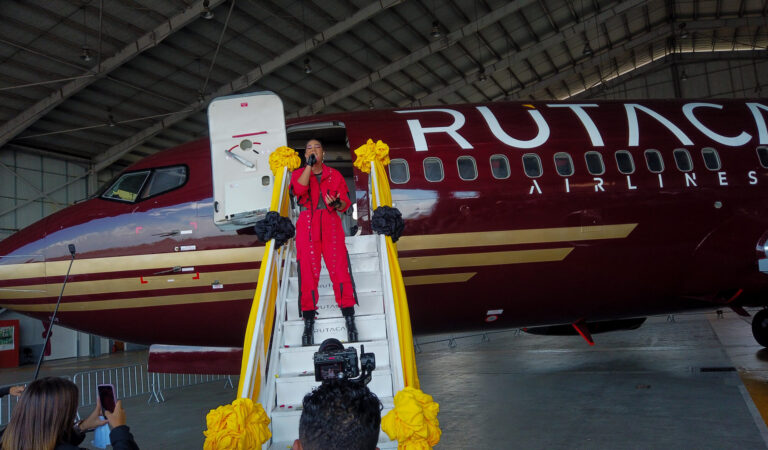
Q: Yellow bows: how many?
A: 4